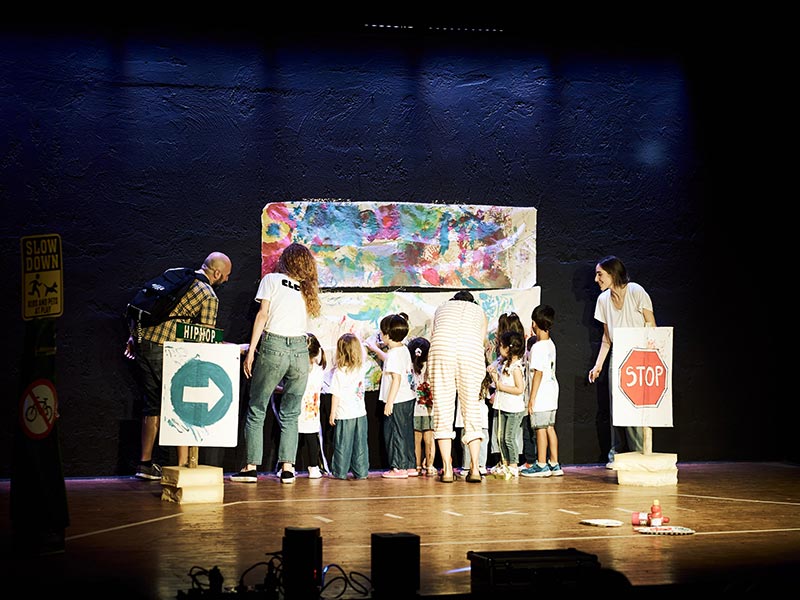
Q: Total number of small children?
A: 9